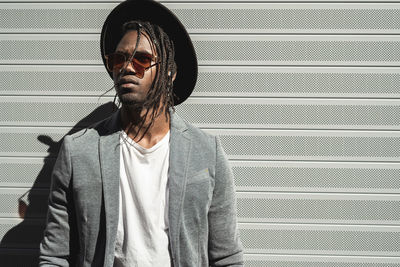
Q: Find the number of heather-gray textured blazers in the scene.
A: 1